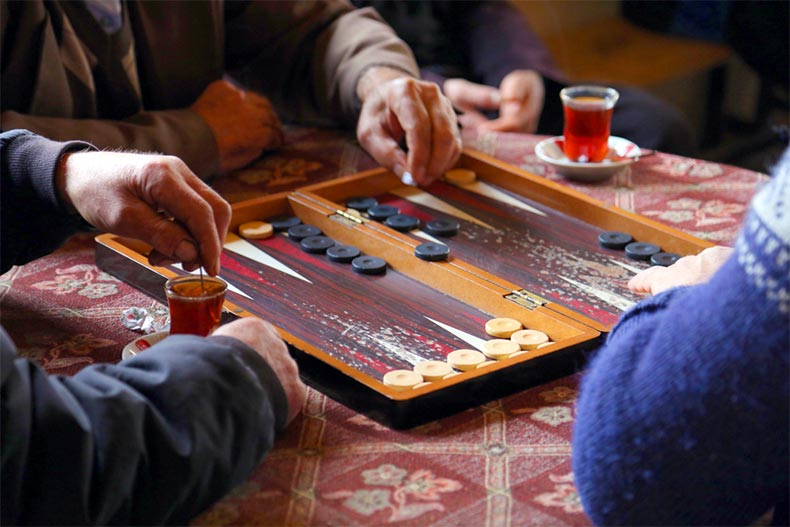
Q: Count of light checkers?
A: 13